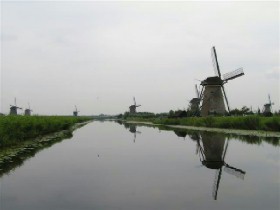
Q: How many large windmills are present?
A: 1